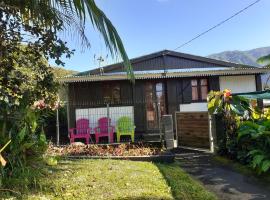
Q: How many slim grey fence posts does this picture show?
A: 3